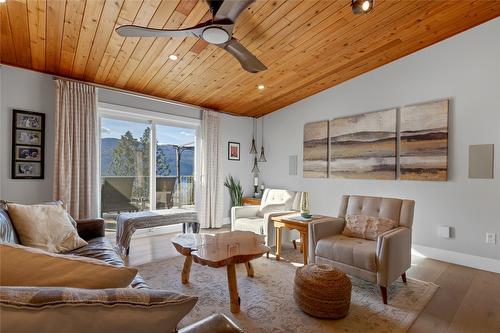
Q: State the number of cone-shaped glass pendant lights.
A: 3